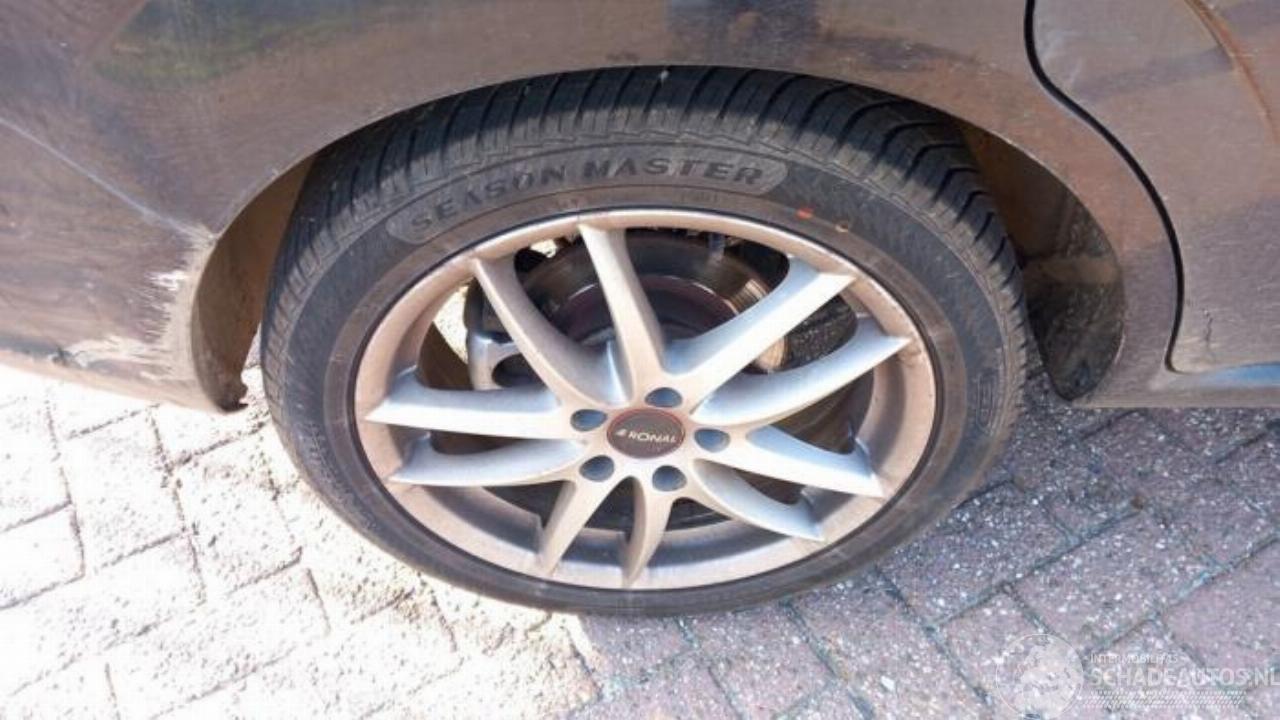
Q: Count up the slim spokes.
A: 10